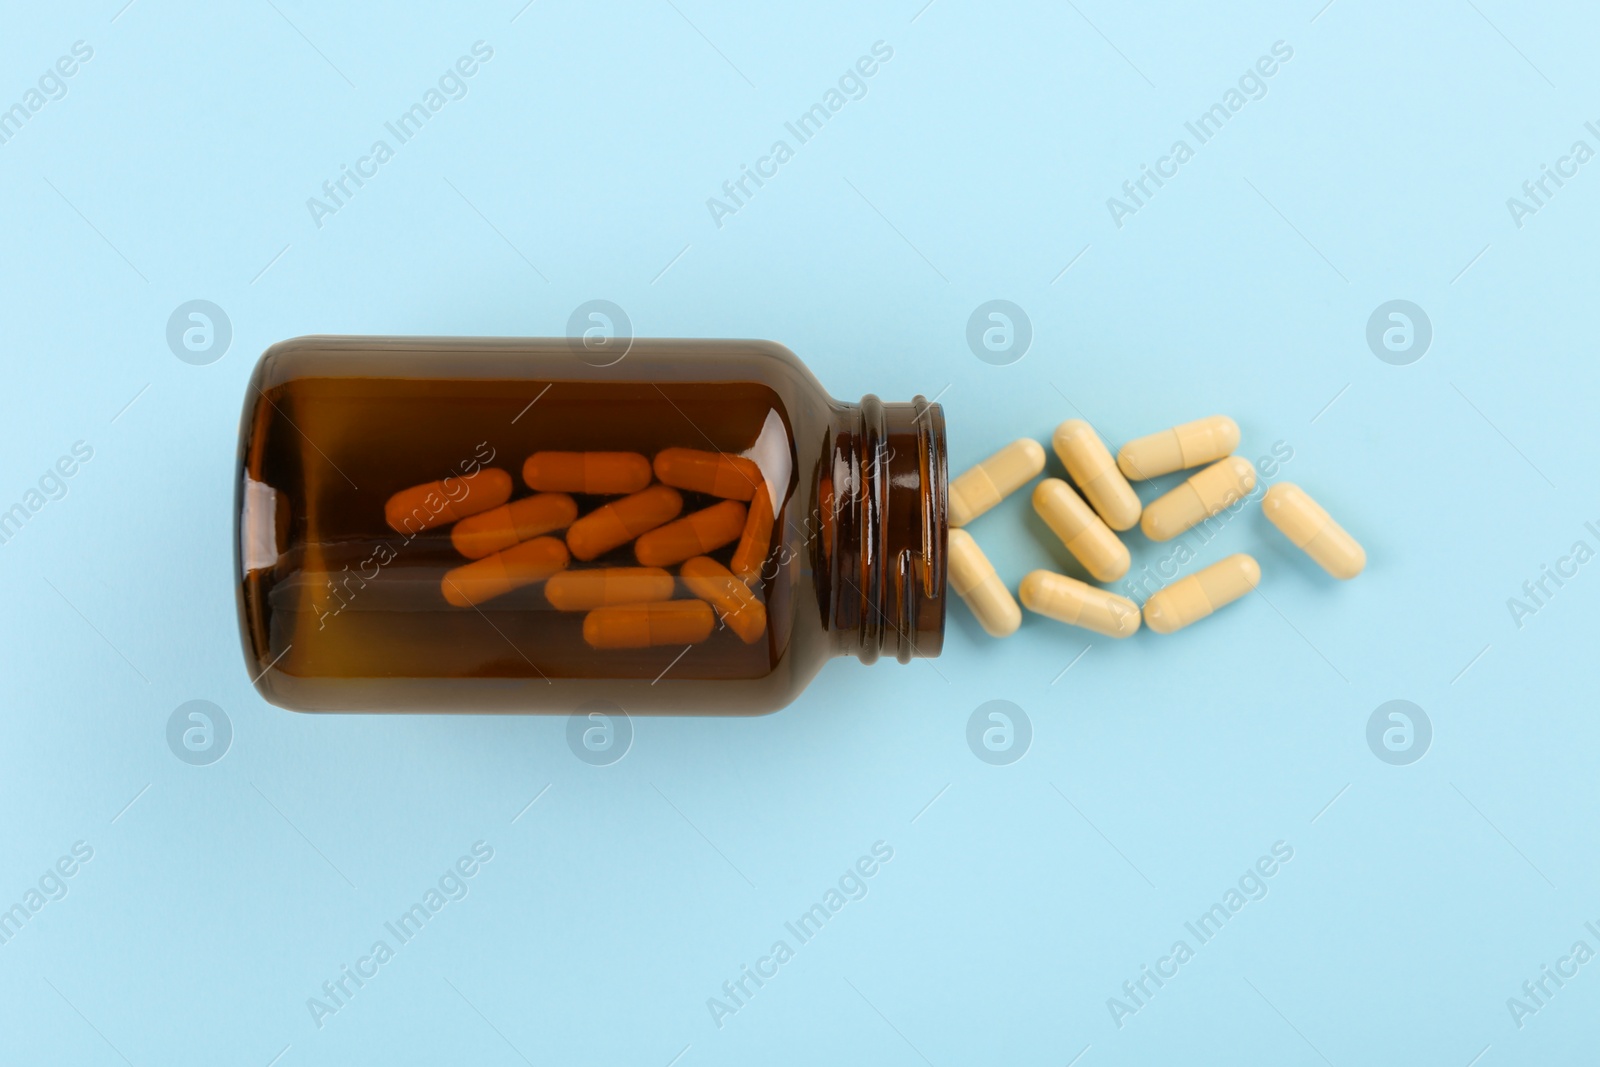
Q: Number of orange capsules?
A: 11